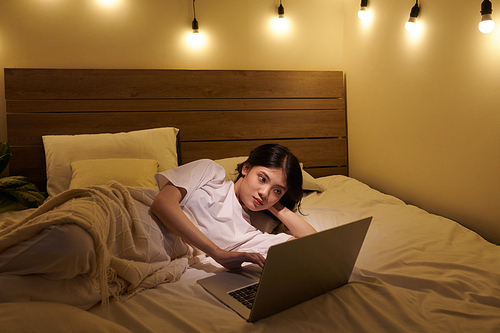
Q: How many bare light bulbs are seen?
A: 5